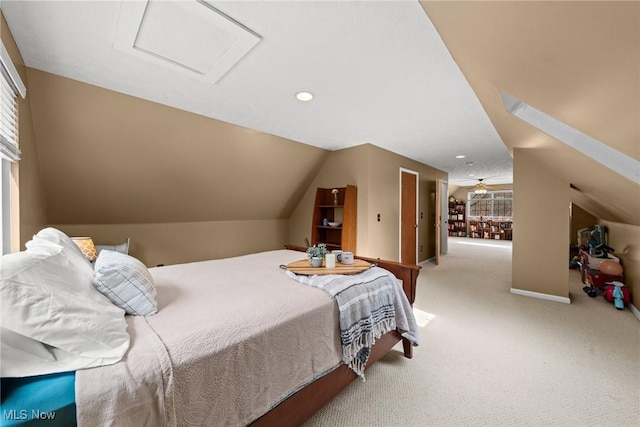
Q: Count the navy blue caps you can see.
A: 0